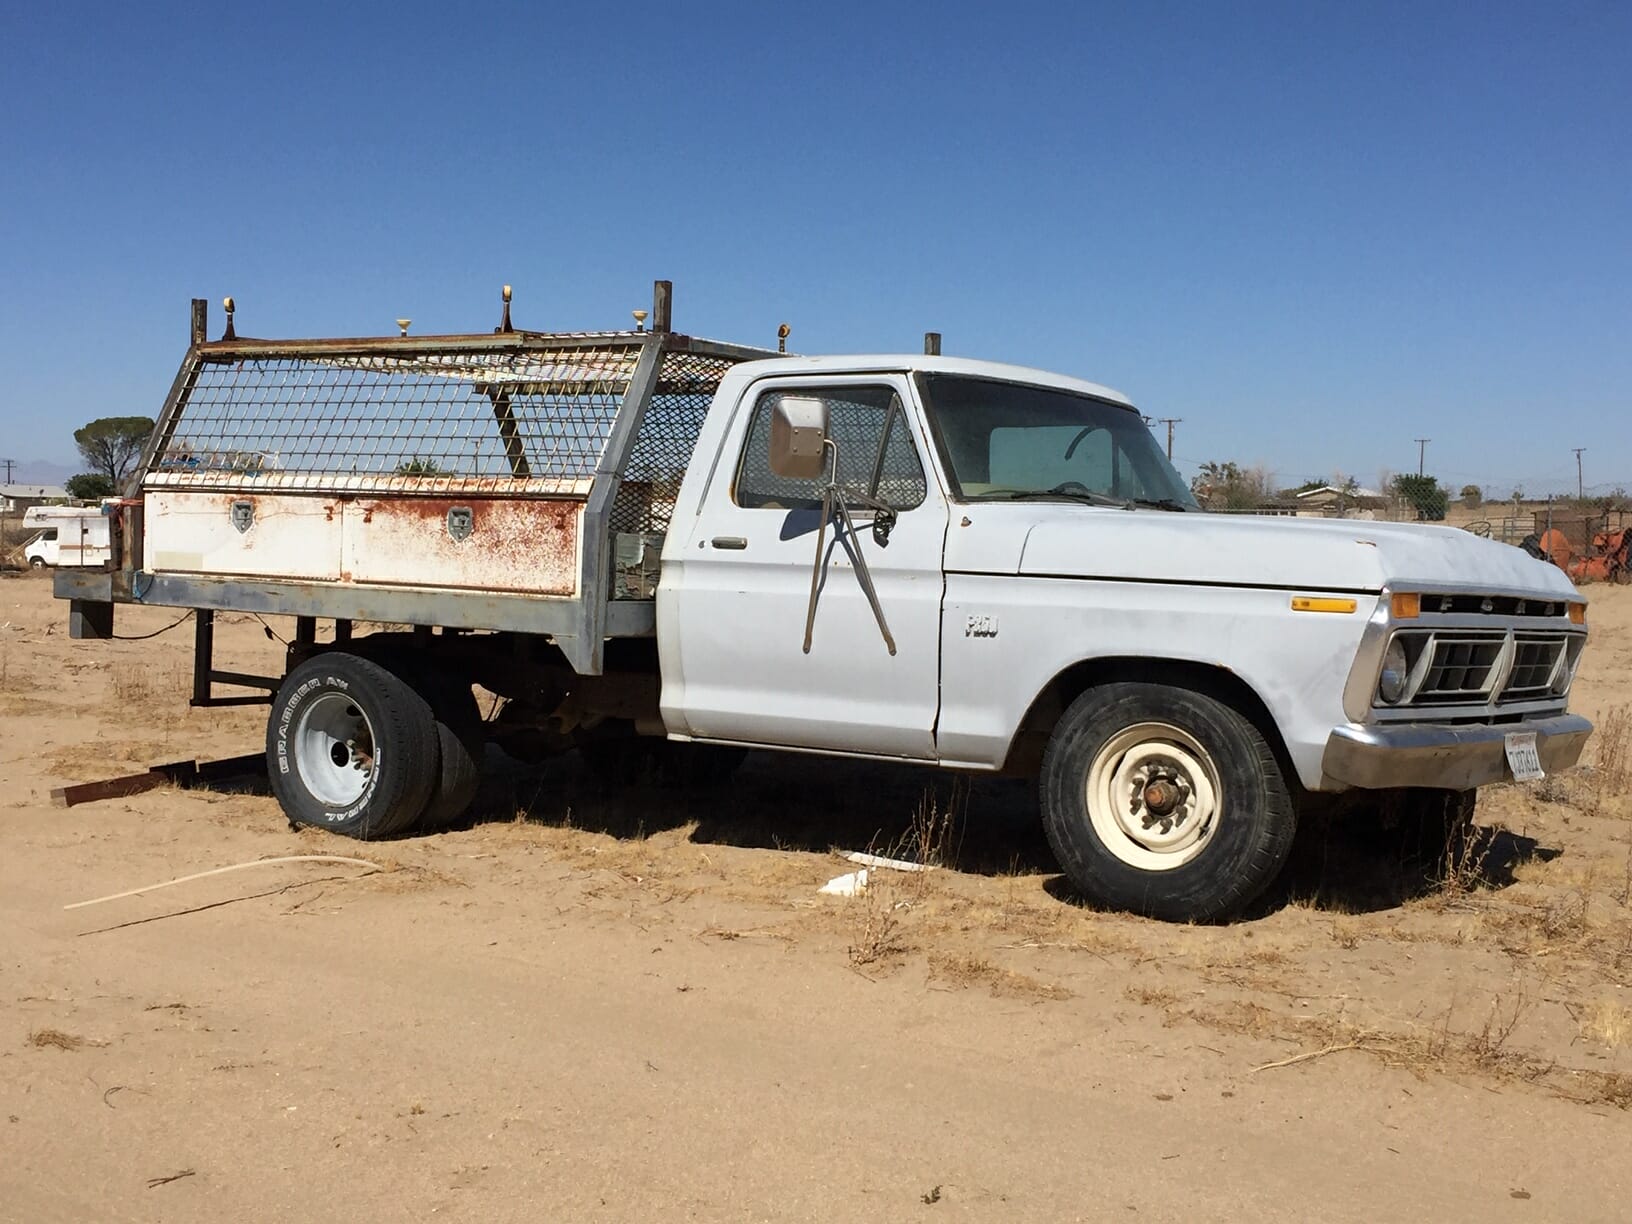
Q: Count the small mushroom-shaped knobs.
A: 2